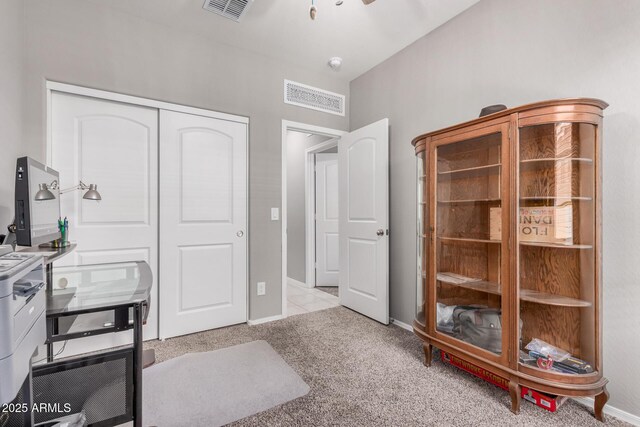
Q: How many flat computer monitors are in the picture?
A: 1